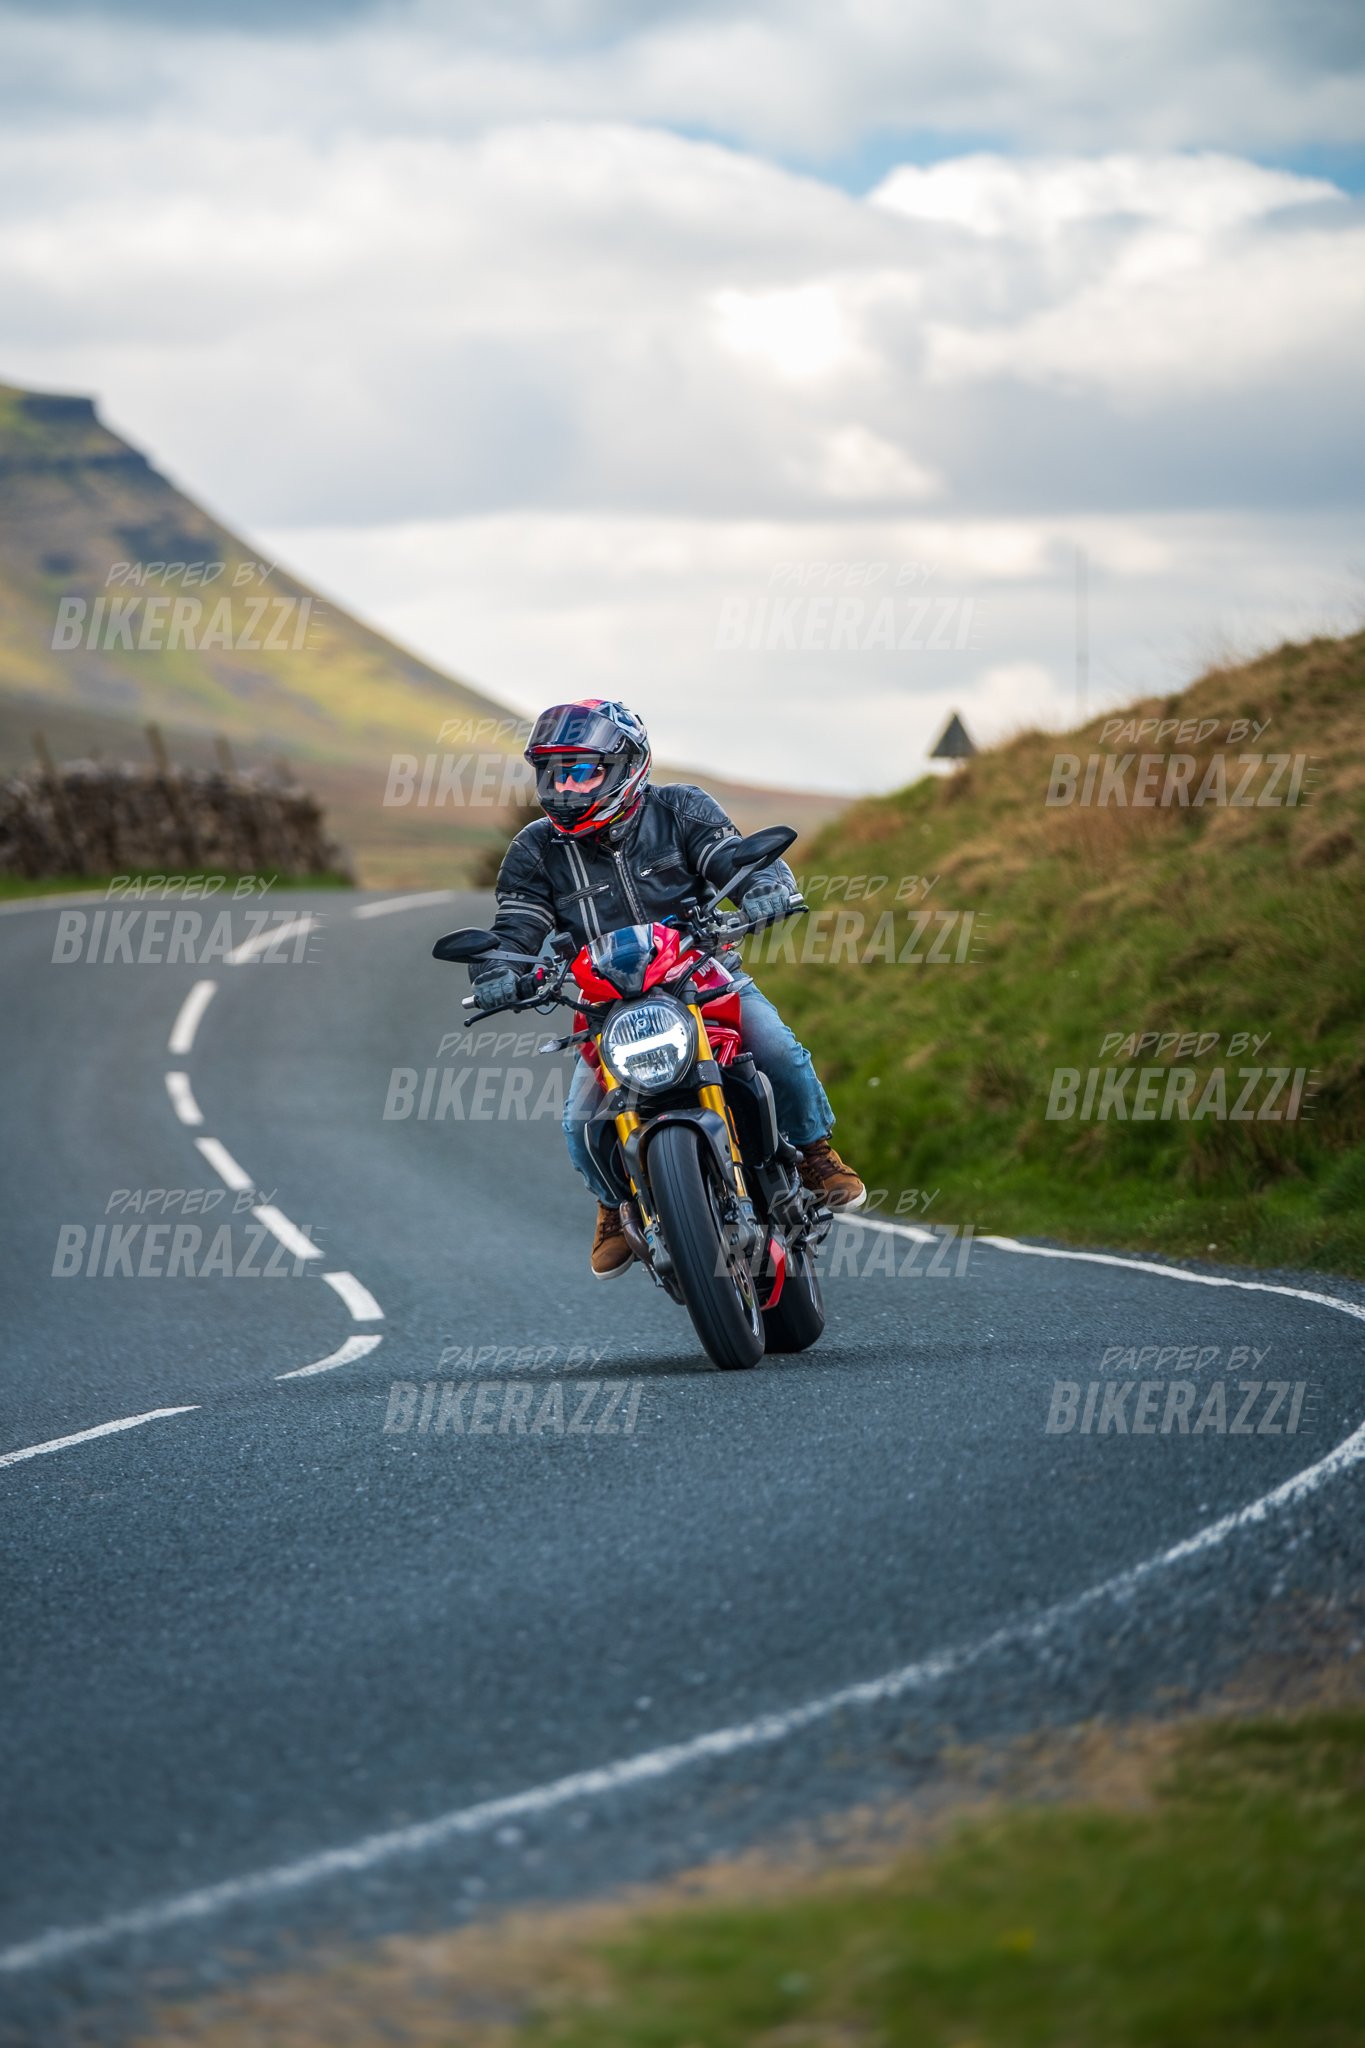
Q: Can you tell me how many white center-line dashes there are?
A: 9